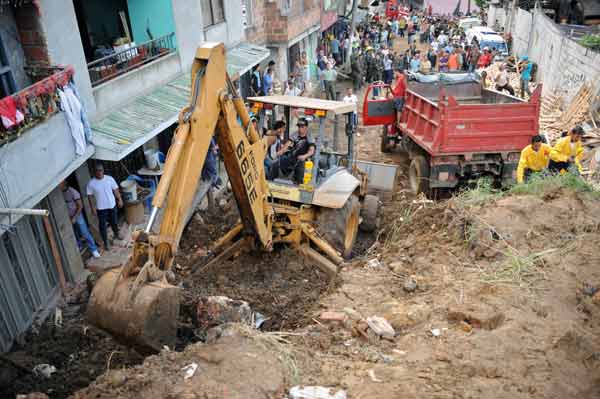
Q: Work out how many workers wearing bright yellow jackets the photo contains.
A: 2